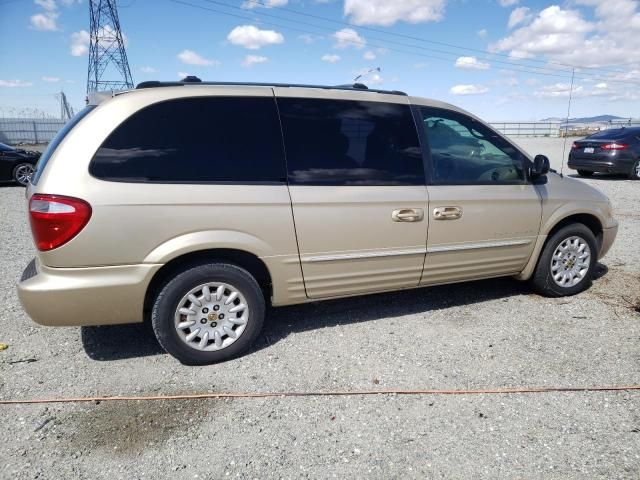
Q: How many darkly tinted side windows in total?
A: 2